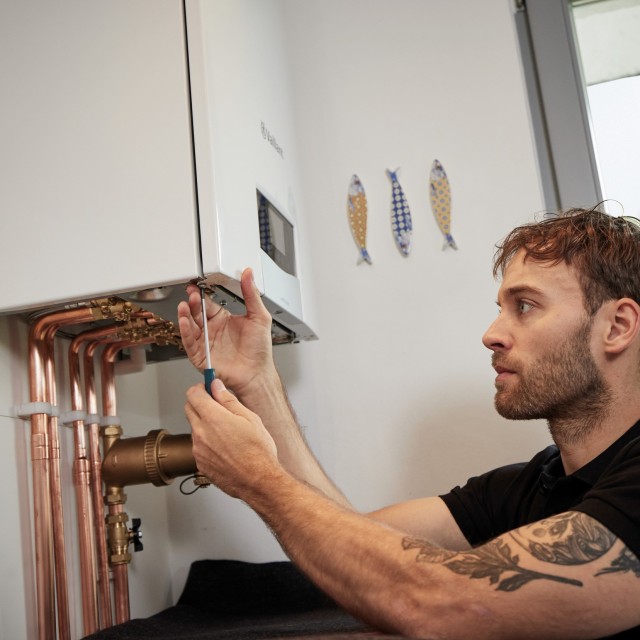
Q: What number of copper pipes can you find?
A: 5